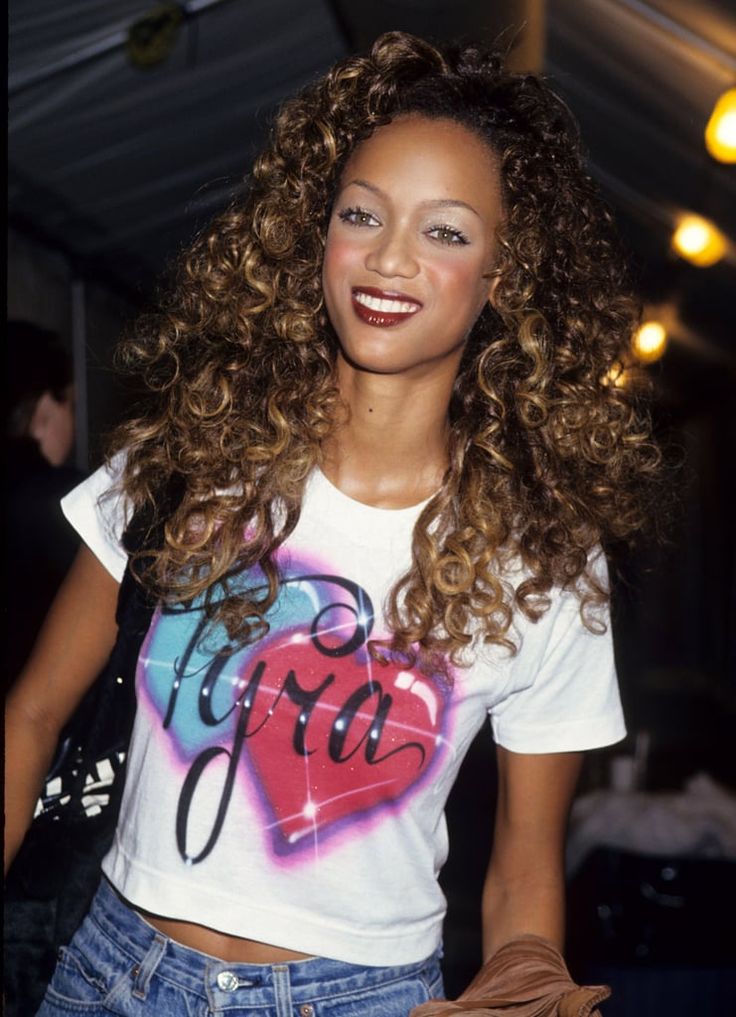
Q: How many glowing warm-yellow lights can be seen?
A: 4